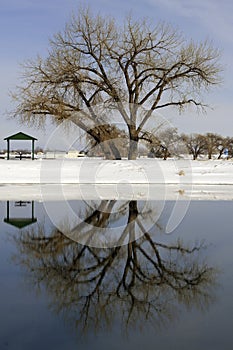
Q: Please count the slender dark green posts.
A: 2